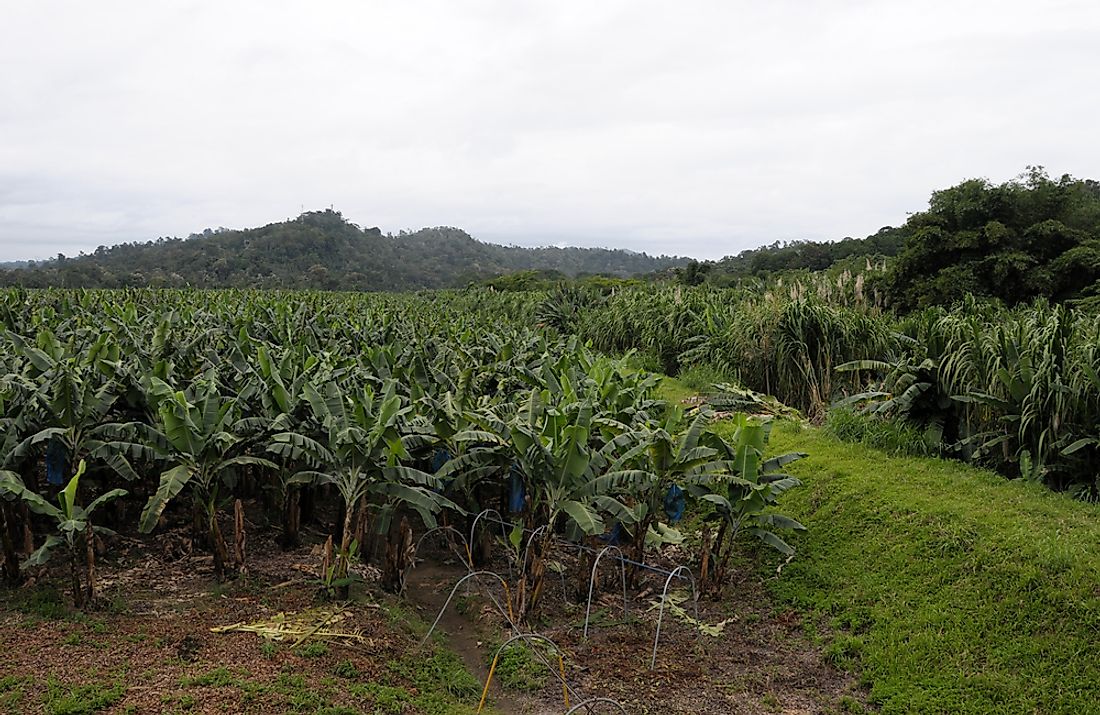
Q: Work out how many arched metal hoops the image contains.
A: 8